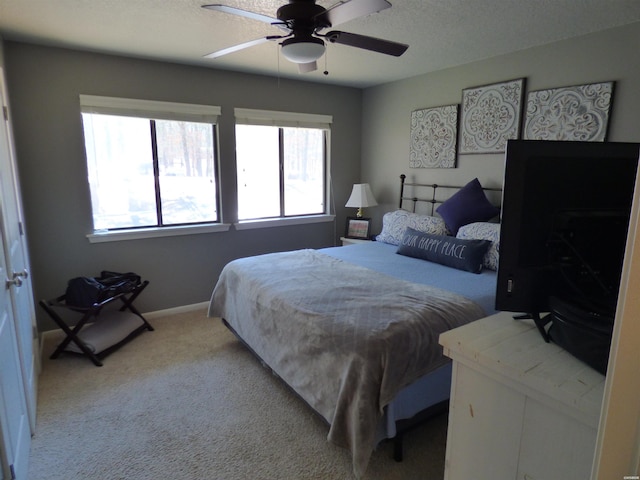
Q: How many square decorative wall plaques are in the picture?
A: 3